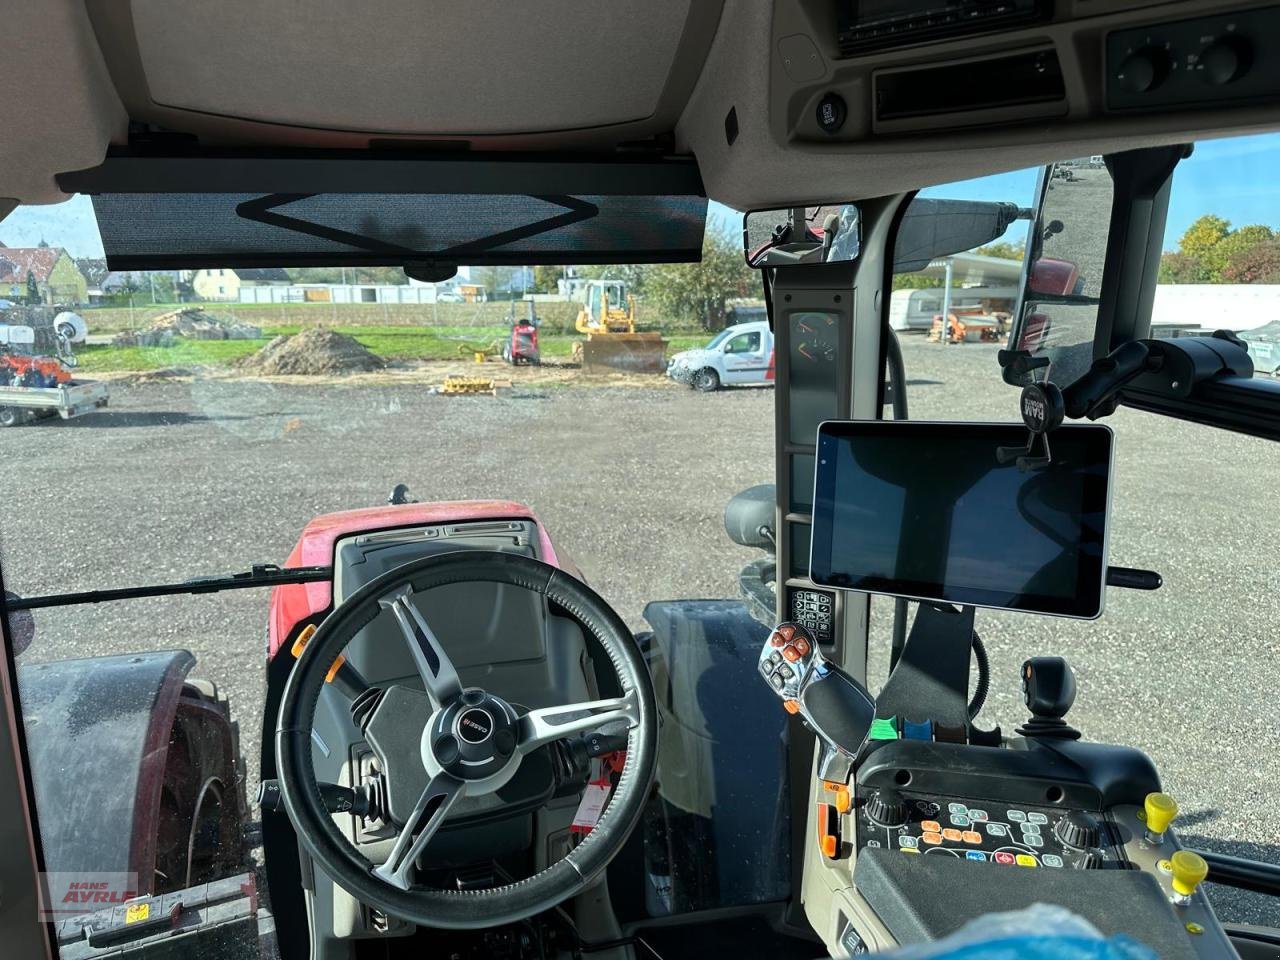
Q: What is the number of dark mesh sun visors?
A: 1